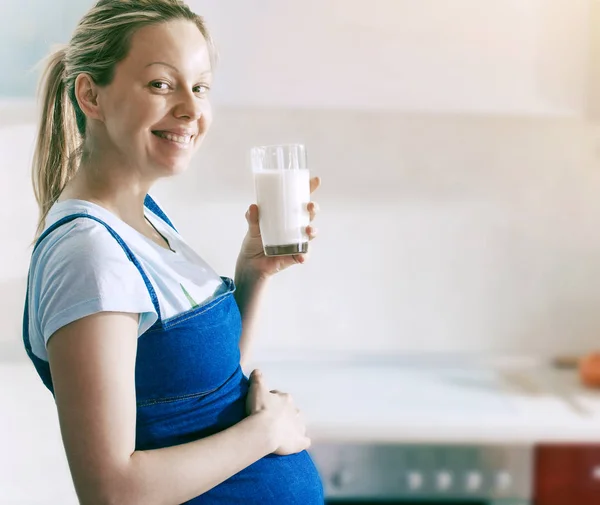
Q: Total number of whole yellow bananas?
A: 0